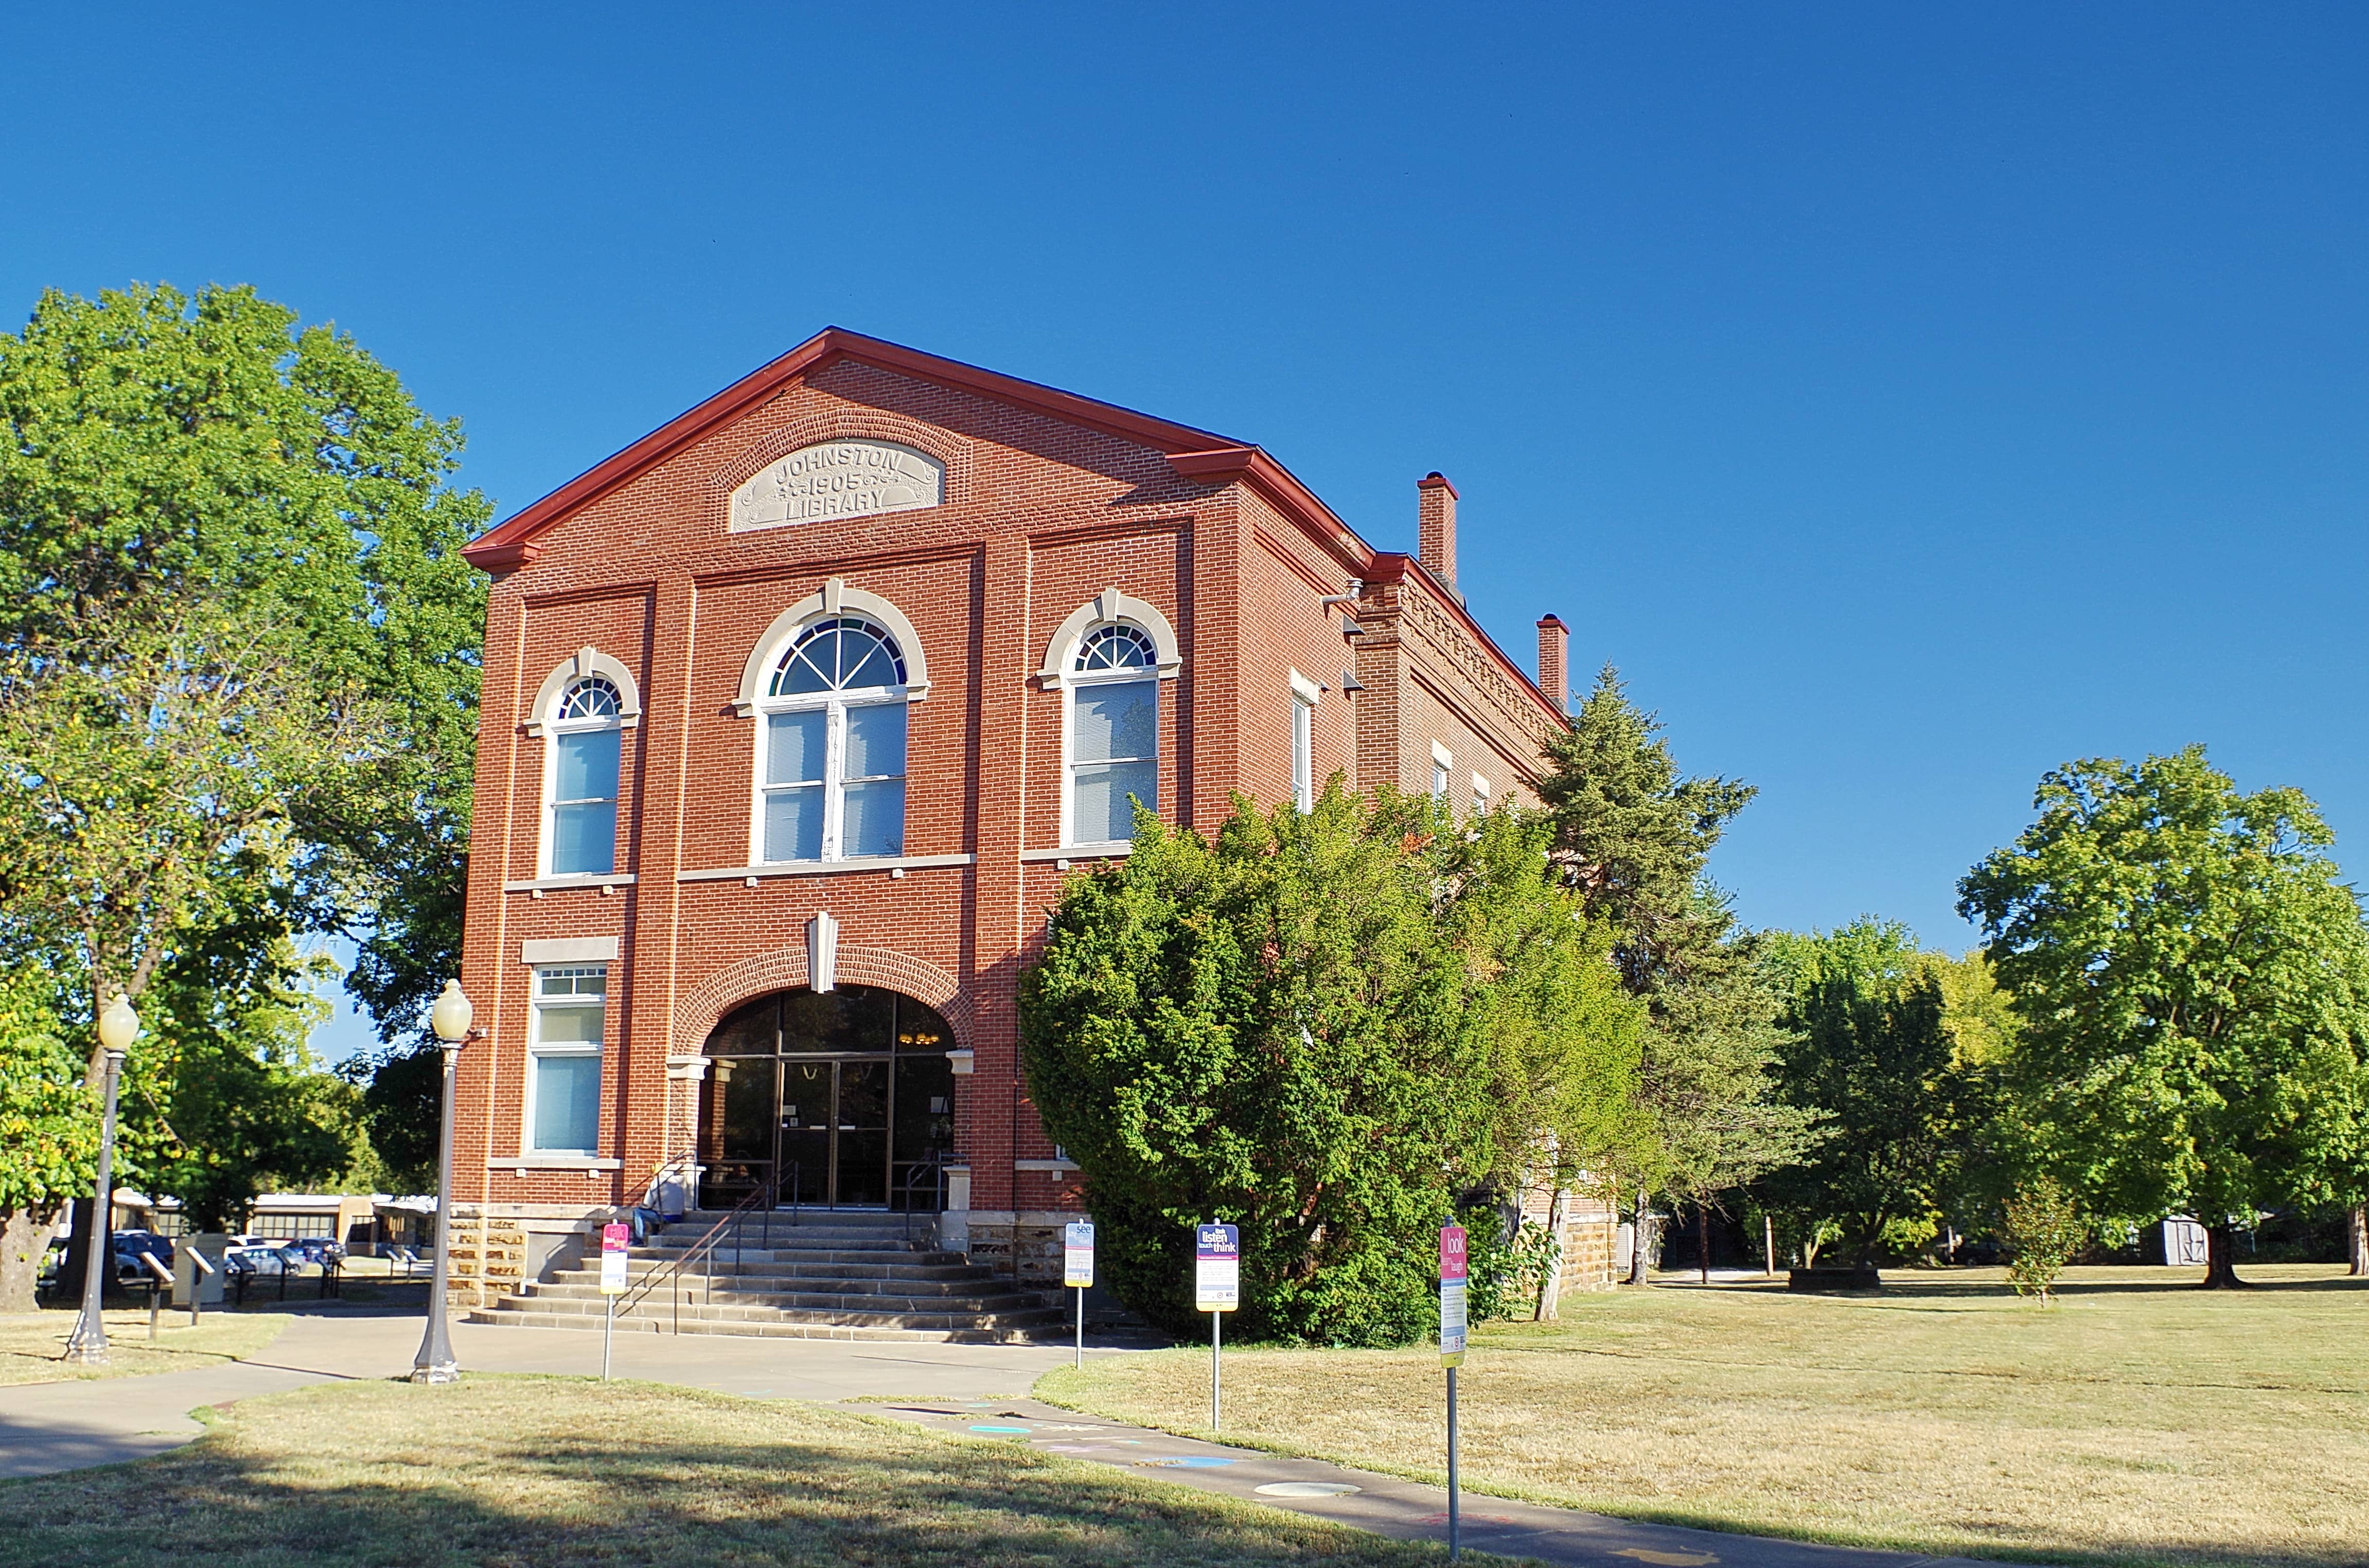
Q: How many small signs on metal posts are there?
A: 4